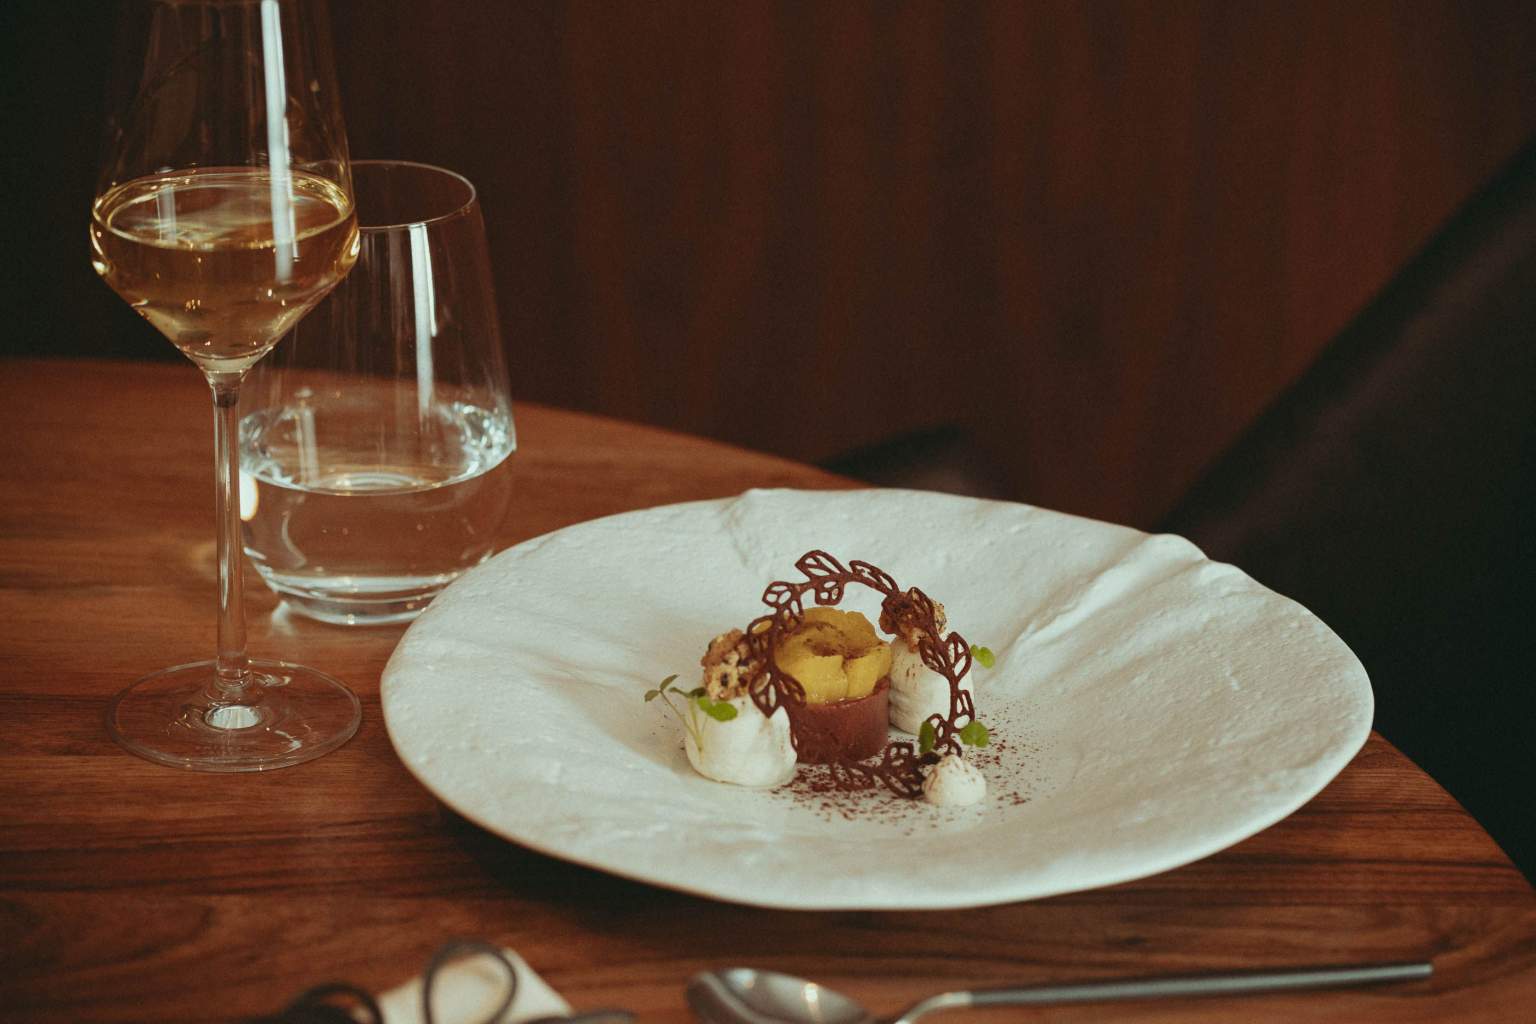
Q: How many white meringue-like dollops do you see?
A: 3